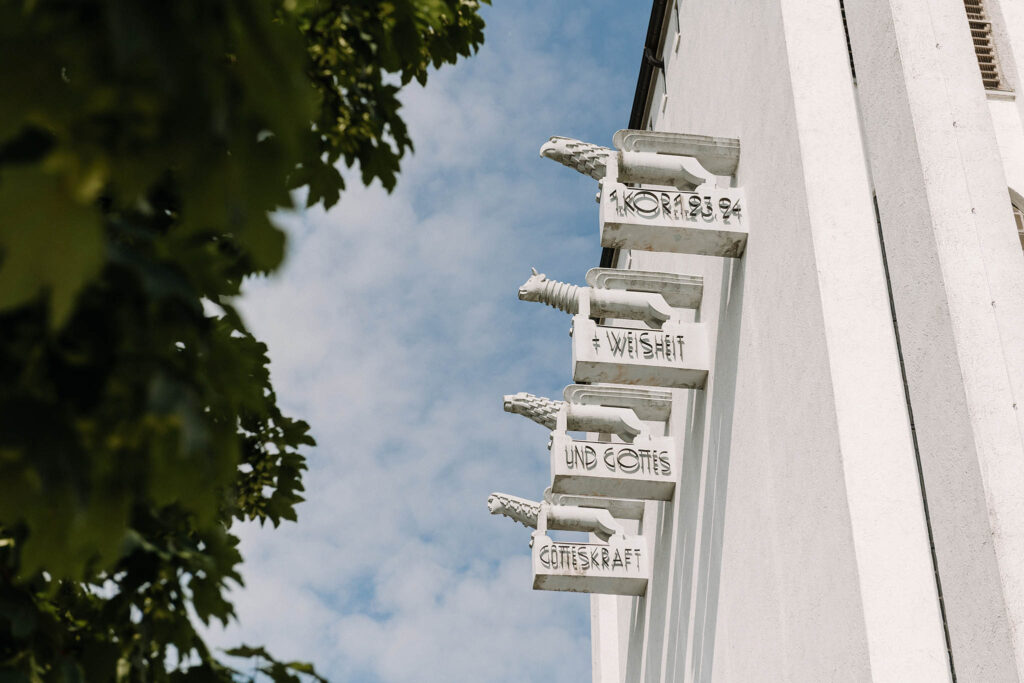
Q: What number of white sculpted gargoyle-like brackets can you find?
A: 4